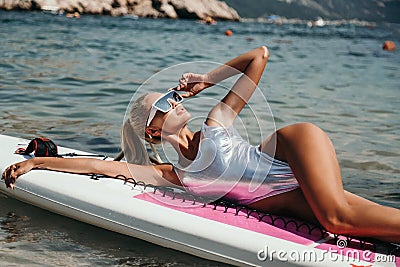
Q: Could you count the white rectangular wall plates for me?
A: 0